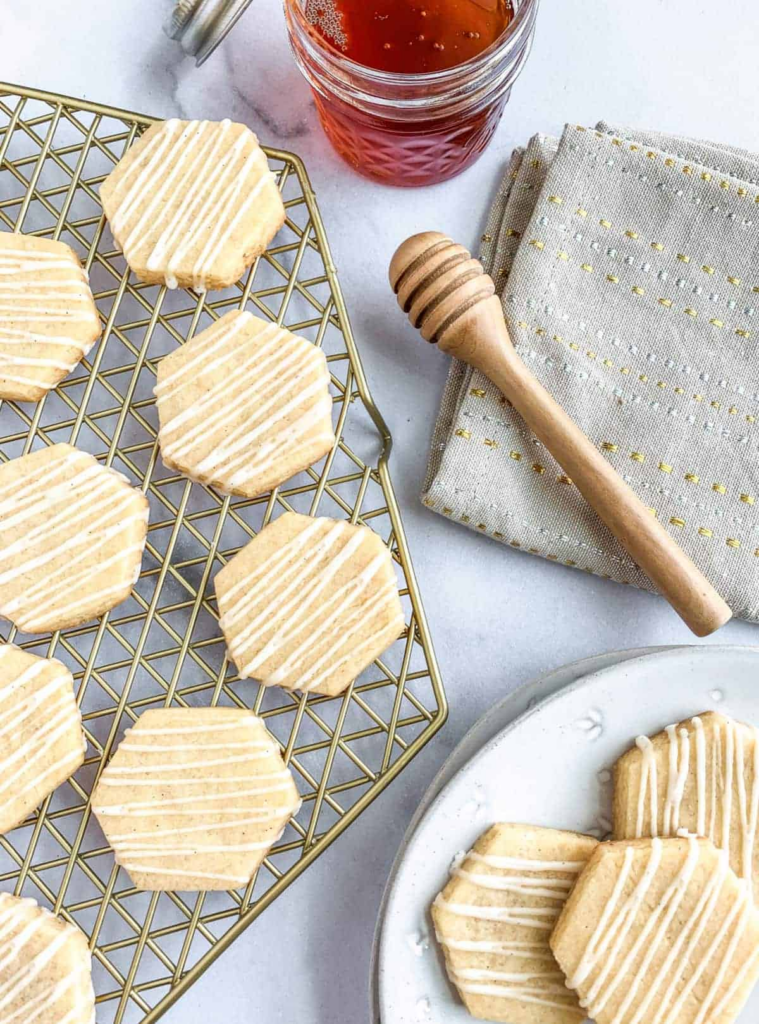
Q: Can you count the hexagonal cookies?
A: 11